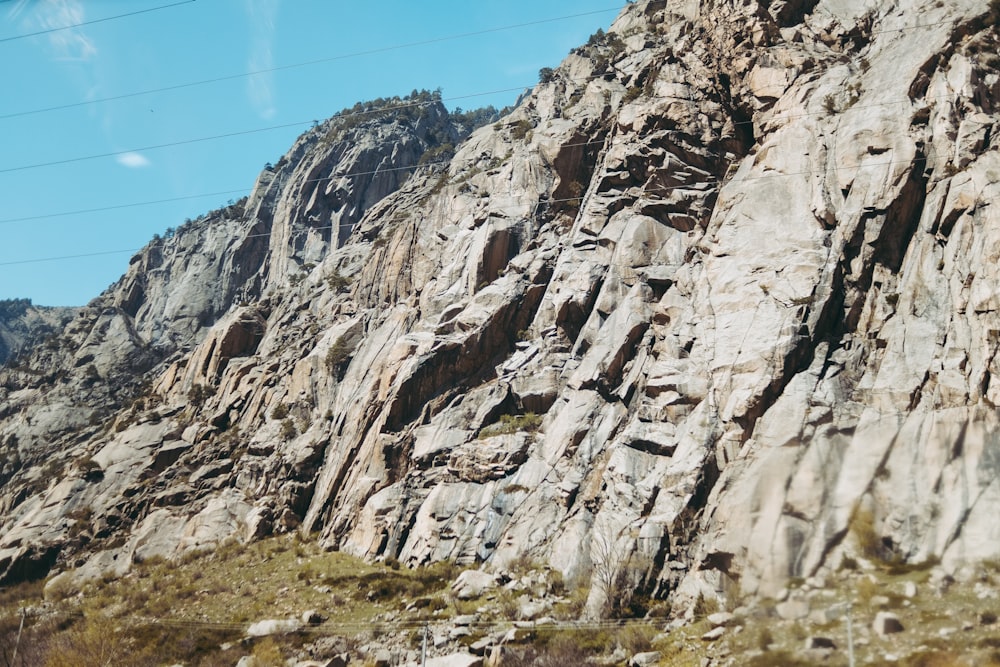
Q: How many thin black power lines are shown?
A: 5